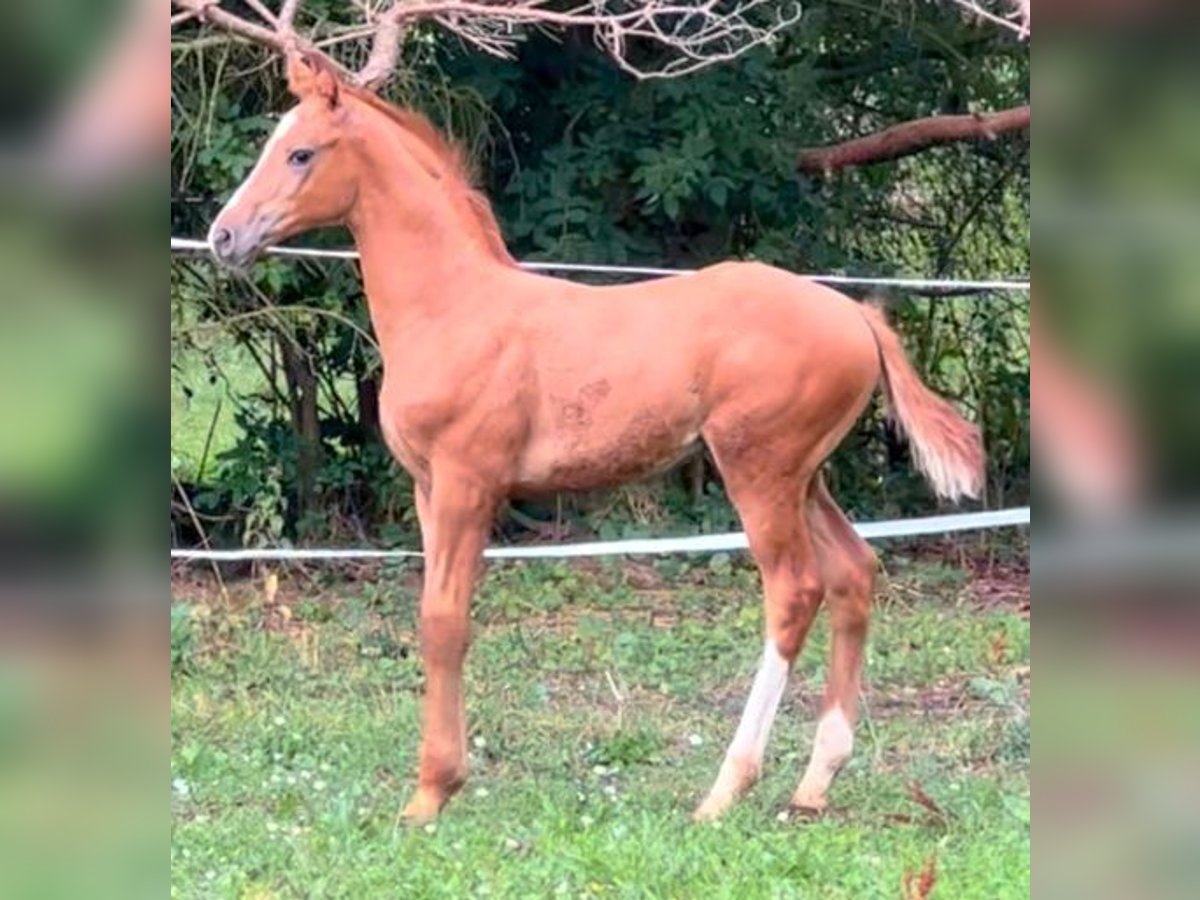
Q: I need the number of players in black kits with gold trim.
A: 0